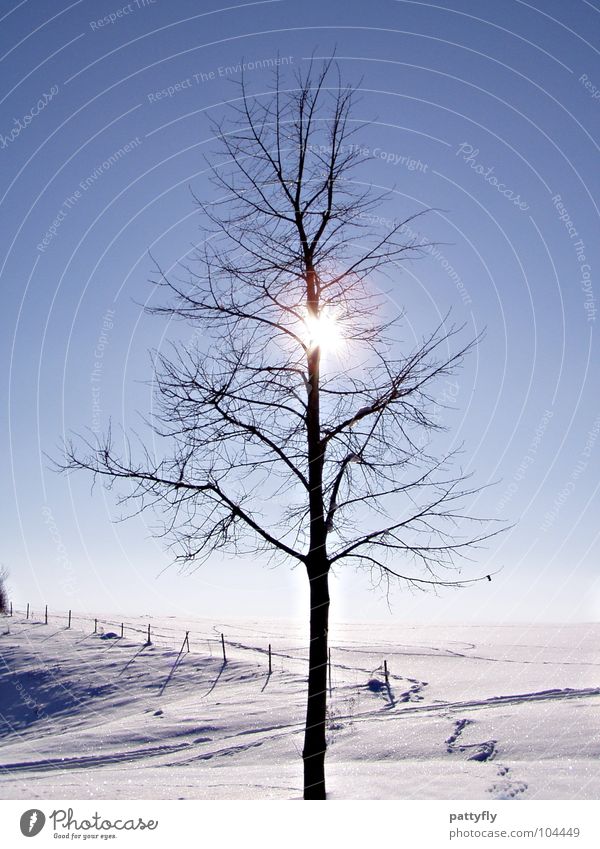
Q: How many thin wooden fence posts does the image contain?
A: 12